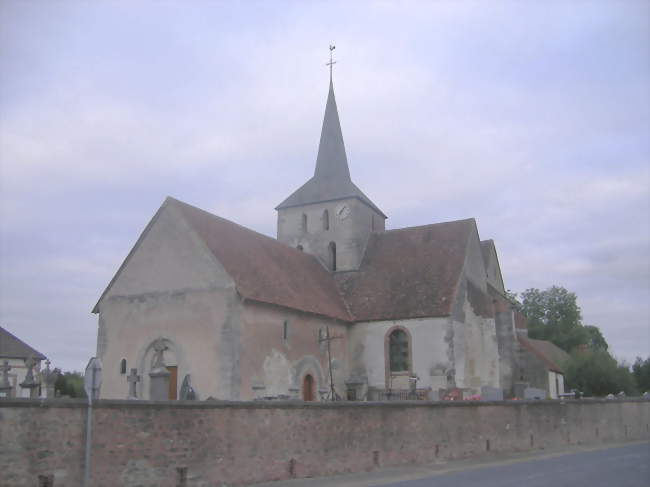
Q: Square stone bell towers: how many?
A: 1